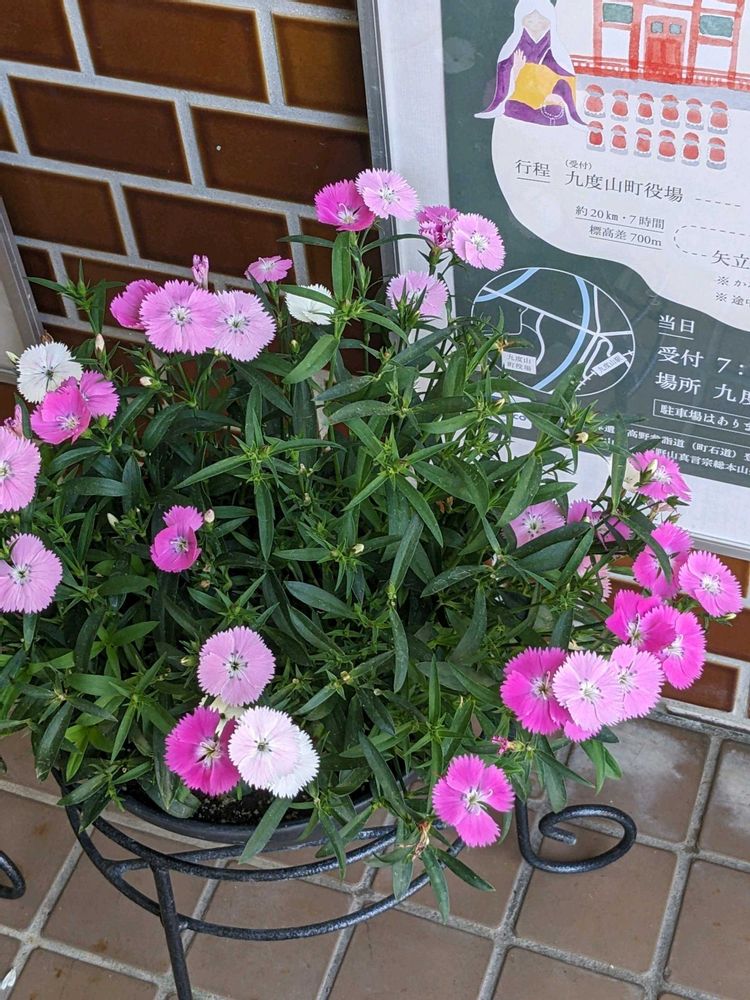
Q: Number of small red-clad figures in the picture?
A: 12